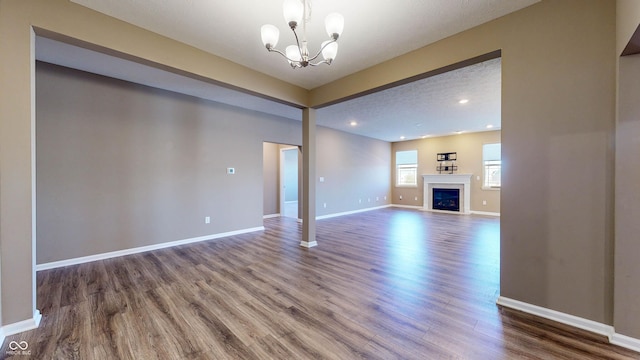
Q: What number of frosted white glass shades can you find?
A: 5